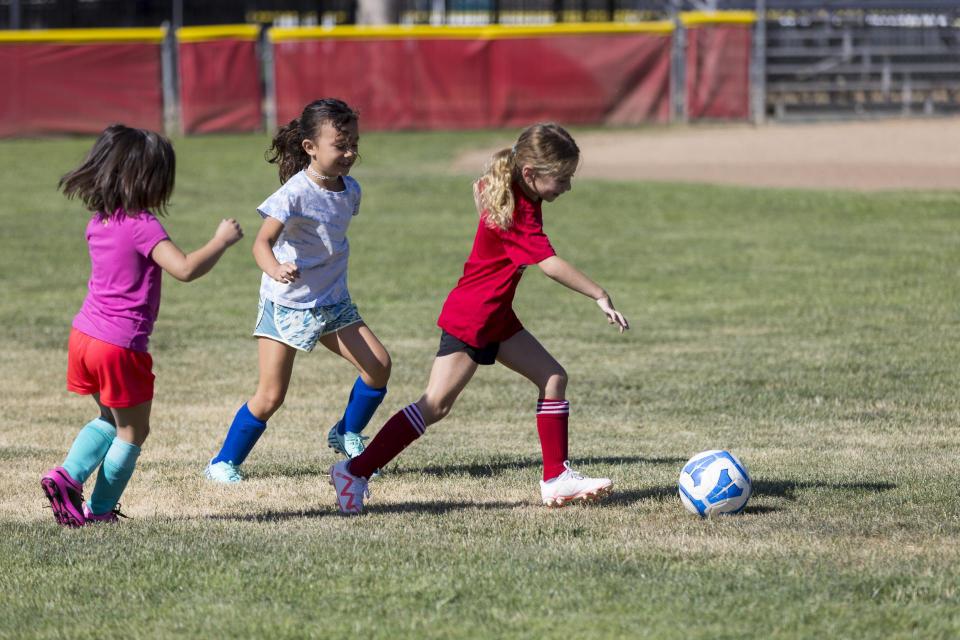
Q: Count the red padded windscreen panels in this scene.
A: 4